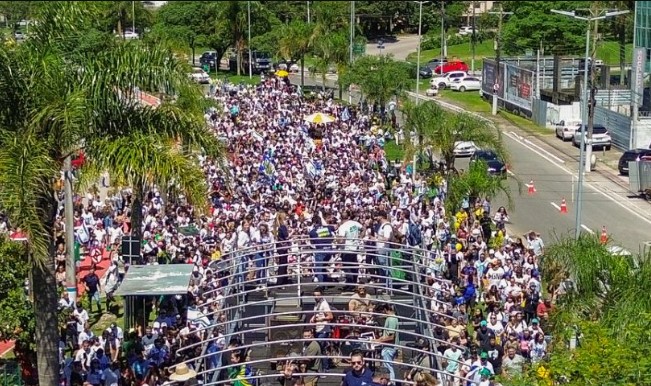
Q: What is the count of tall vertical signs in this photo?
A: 1